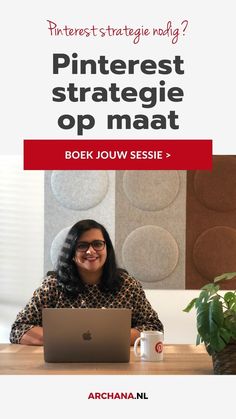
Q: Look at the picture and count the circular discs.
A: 6